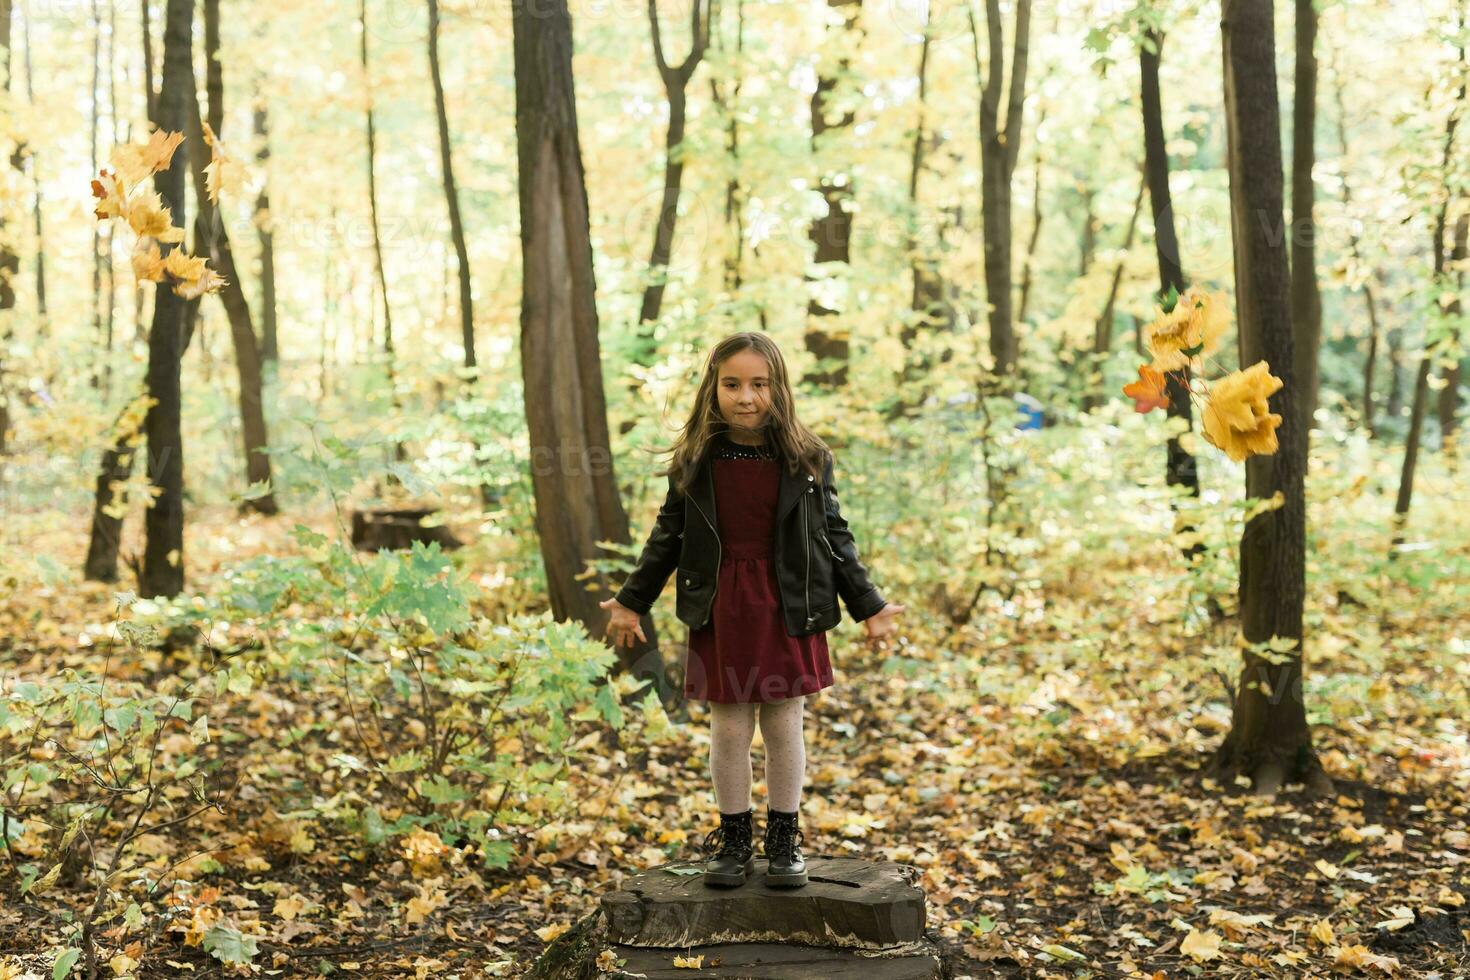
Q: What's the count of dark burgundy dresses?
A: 1